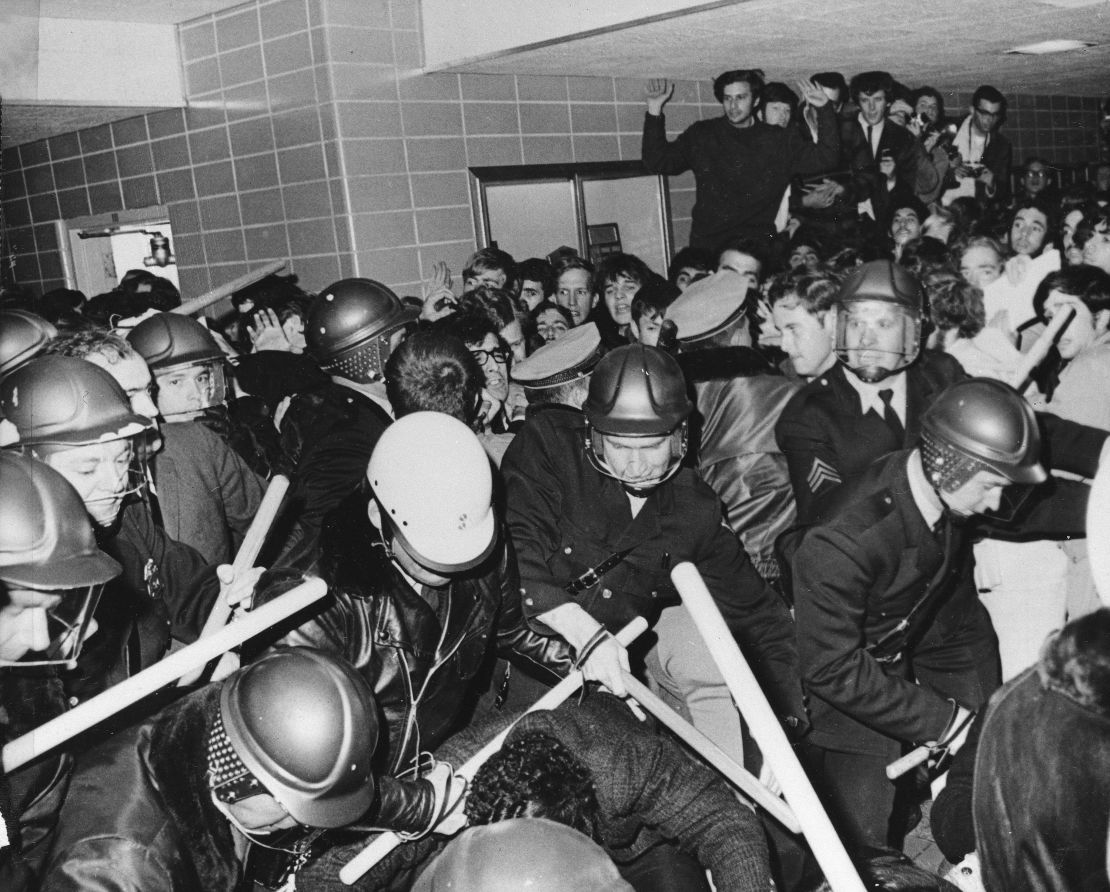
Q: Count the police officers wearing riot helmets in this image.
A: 11